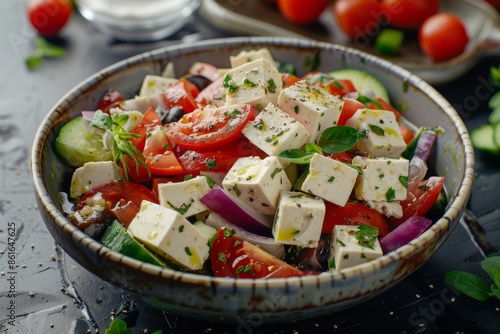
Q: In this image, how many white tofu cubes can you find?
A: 14